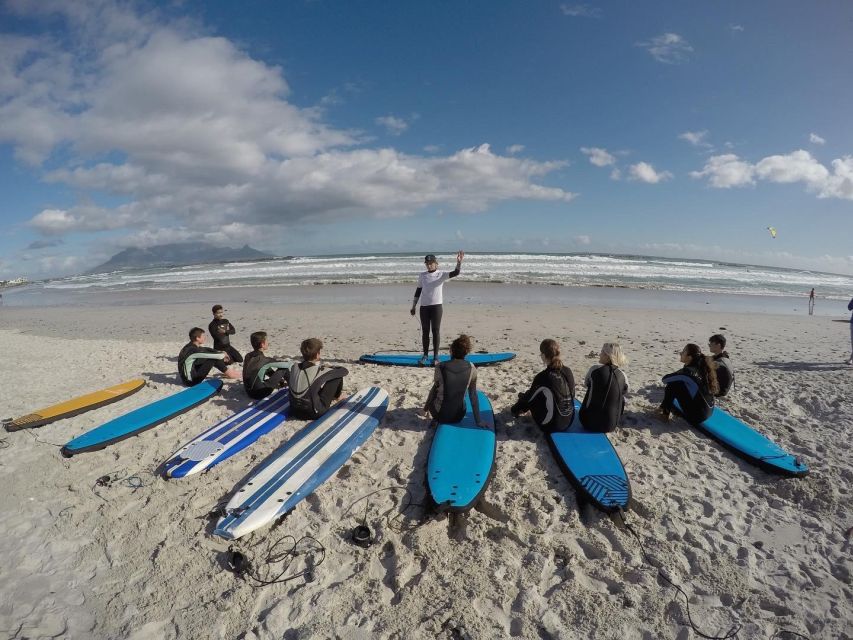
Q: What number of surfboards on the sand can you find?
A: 8